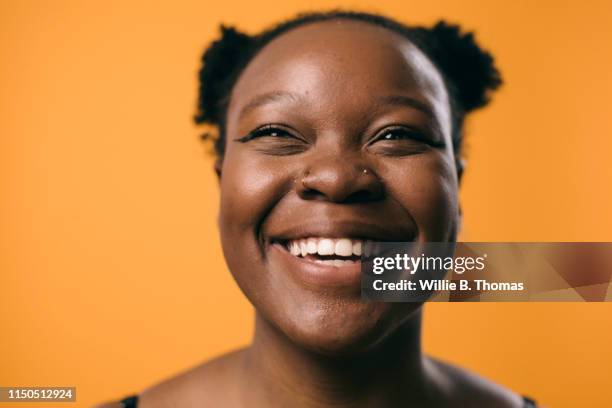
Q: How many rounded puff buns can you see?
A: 2